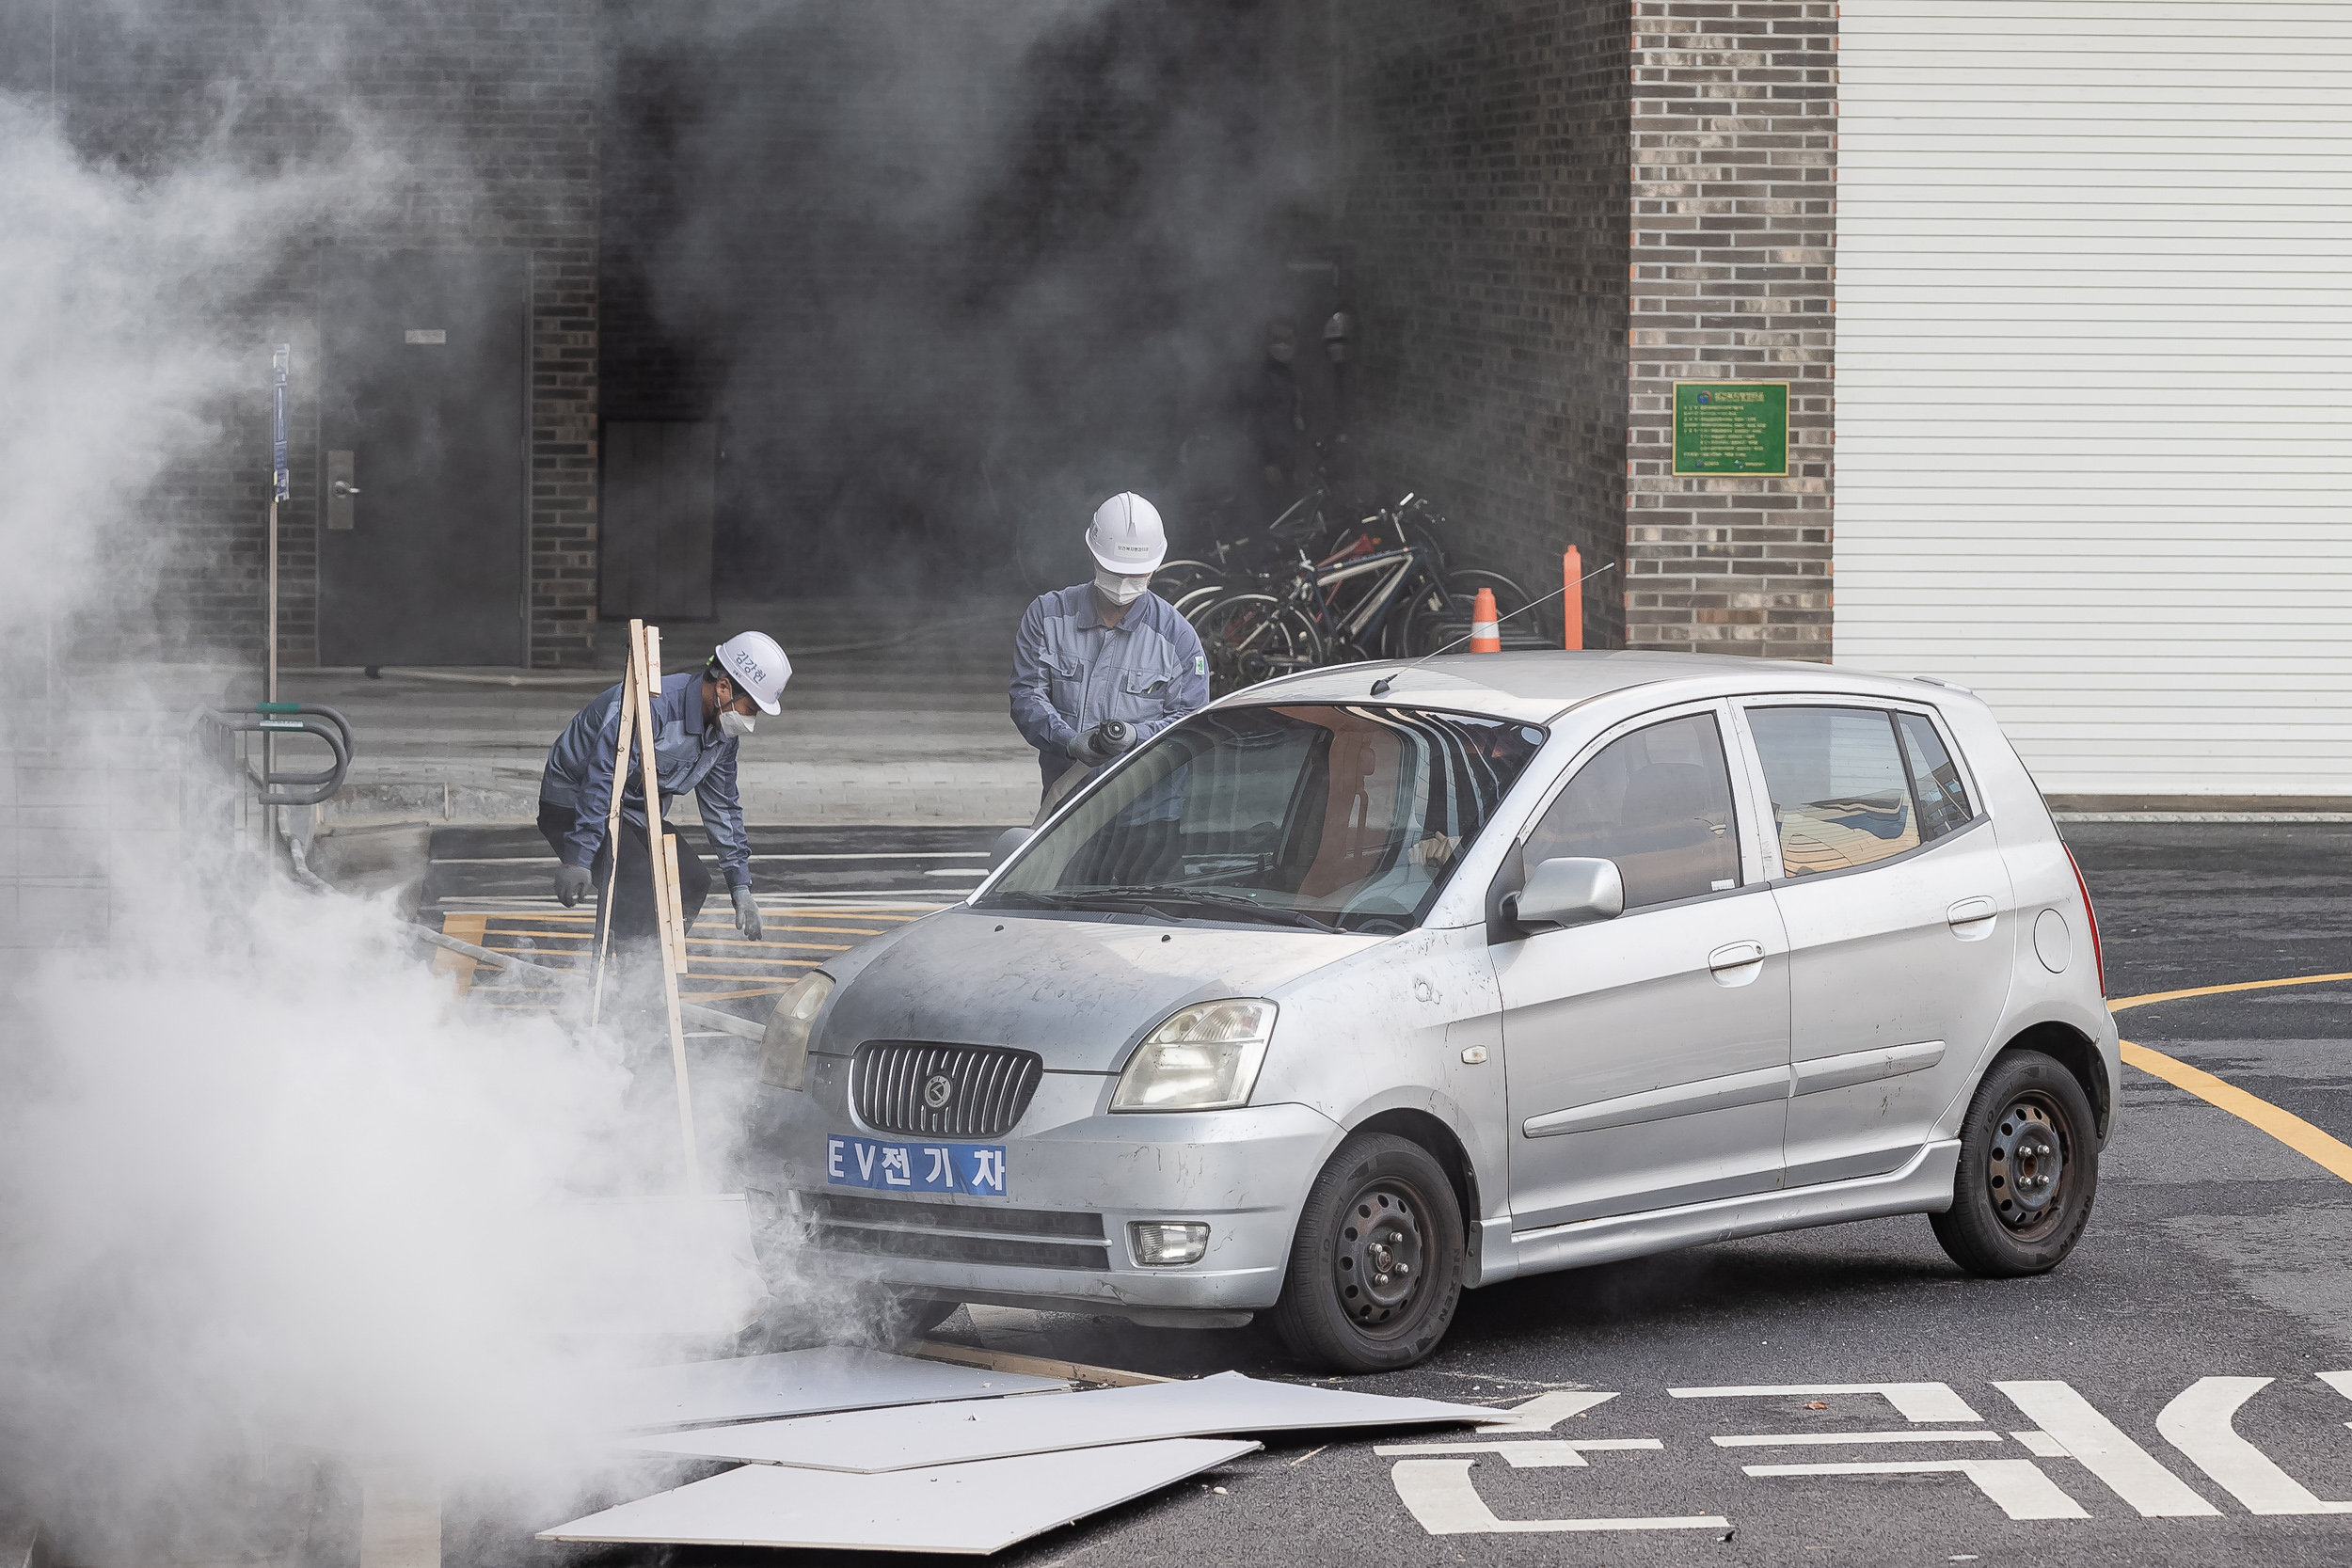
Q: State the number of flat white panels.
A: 3